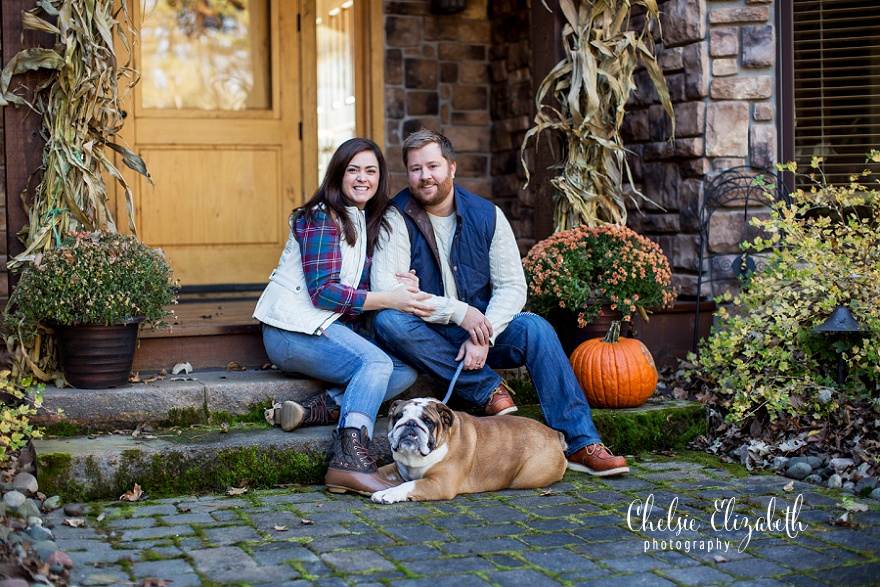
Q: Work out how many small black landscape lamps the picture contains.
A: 1